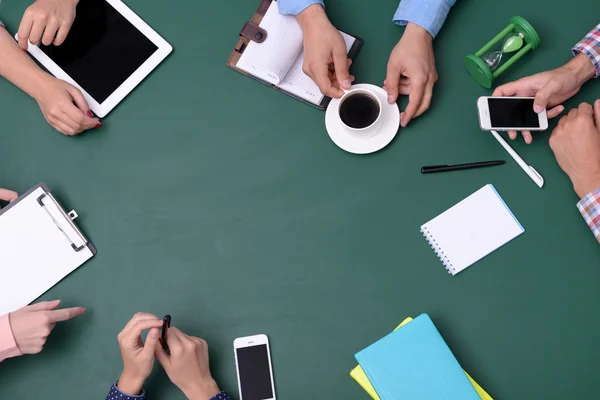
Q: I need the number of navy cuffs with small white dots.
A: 2